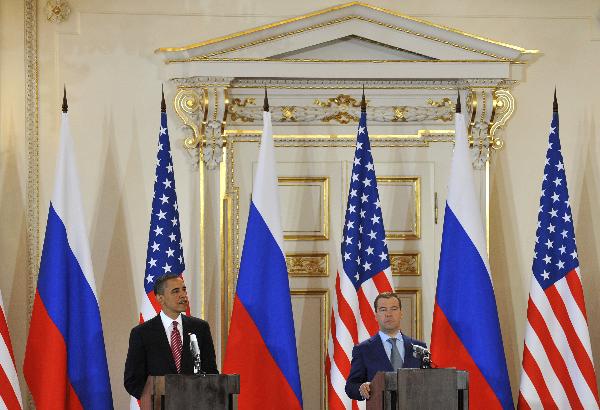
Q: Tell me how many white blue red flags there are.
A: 3